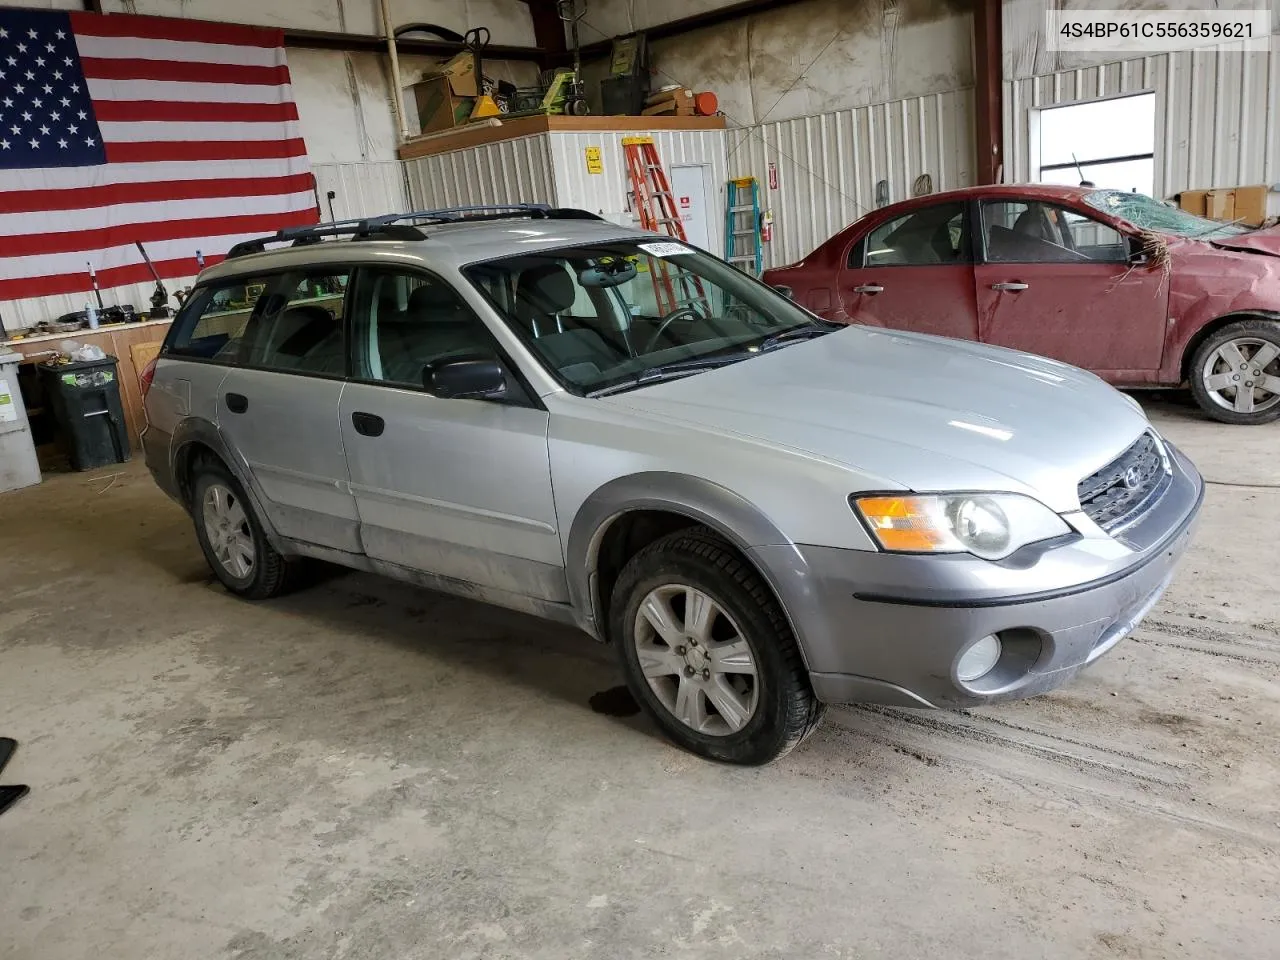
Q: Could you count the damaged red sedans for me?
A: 1